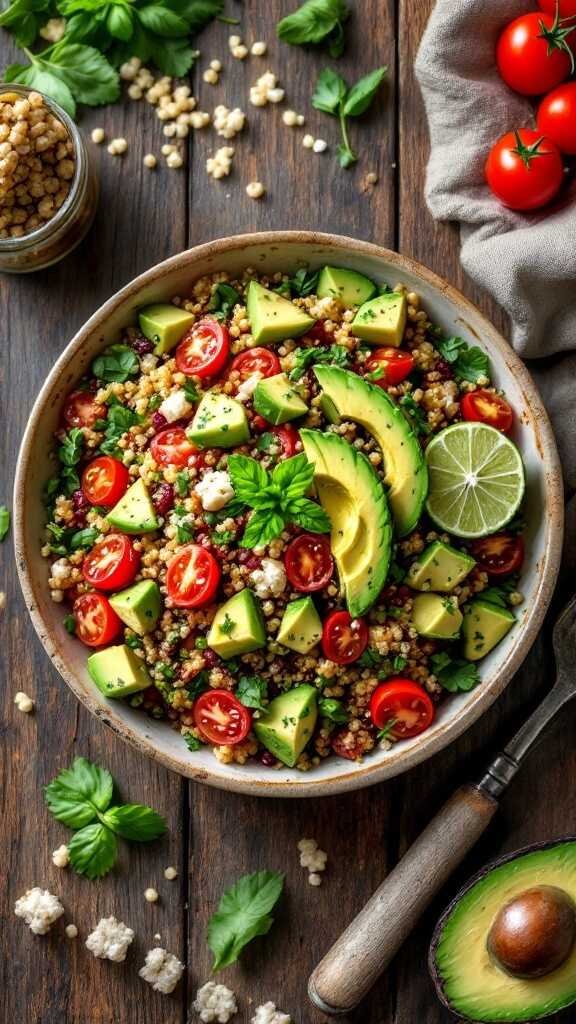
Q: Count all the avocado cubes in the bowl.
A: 15